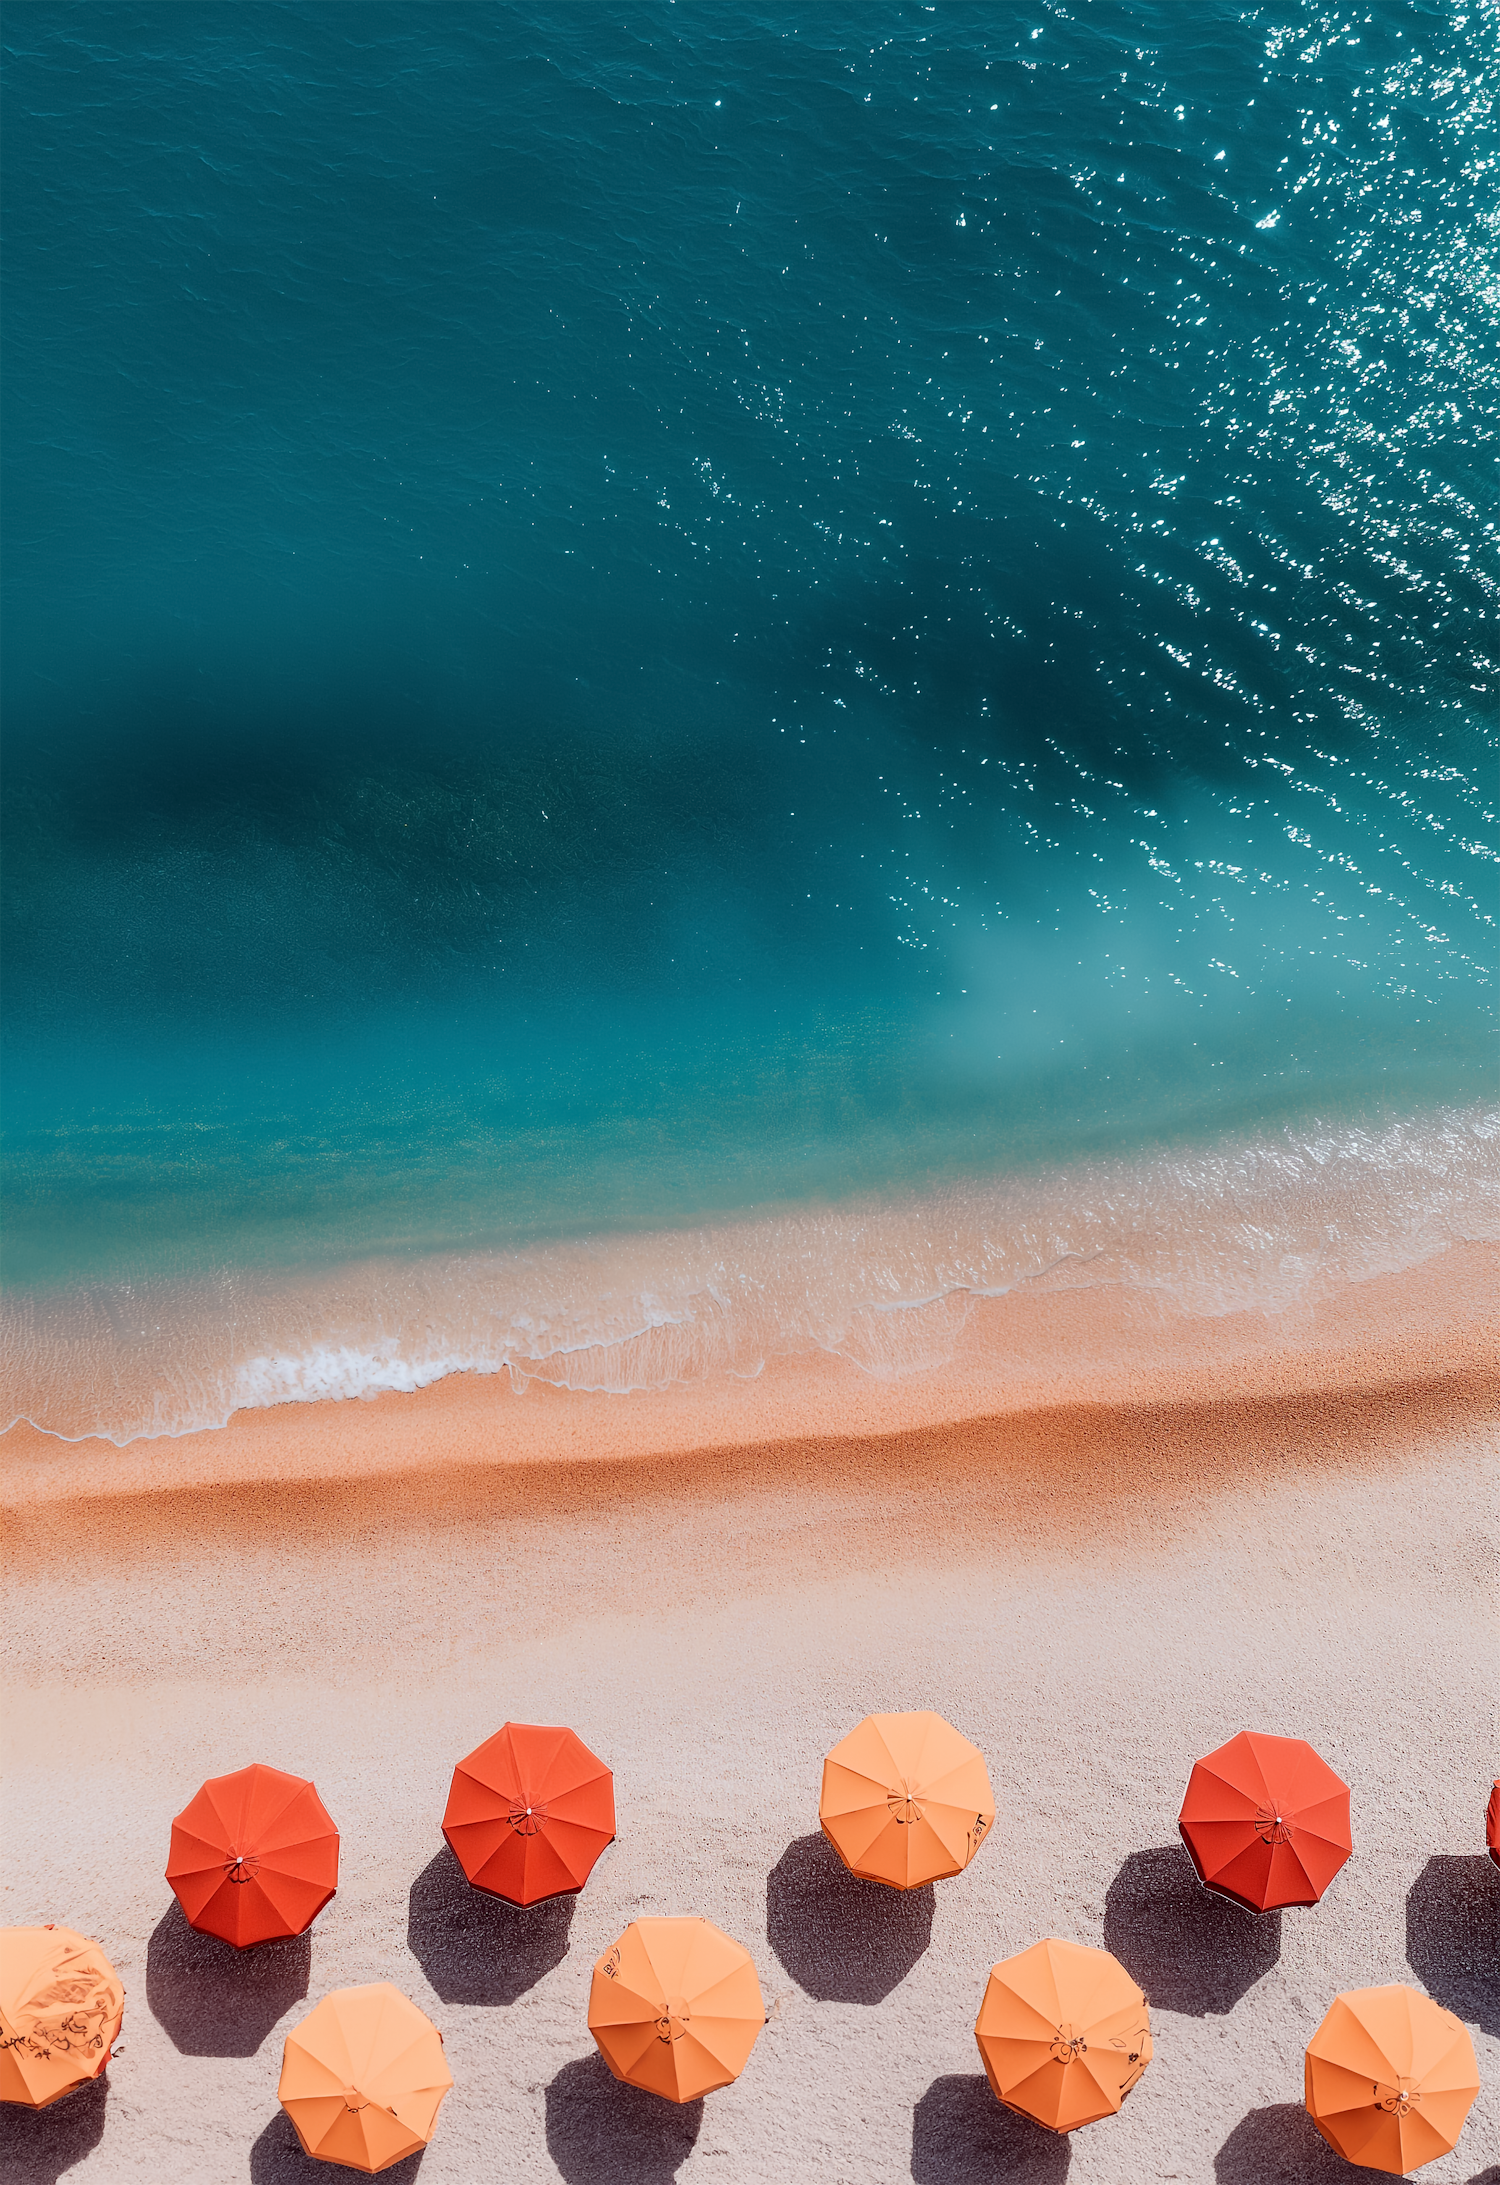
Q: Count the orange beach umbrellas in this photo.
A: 6